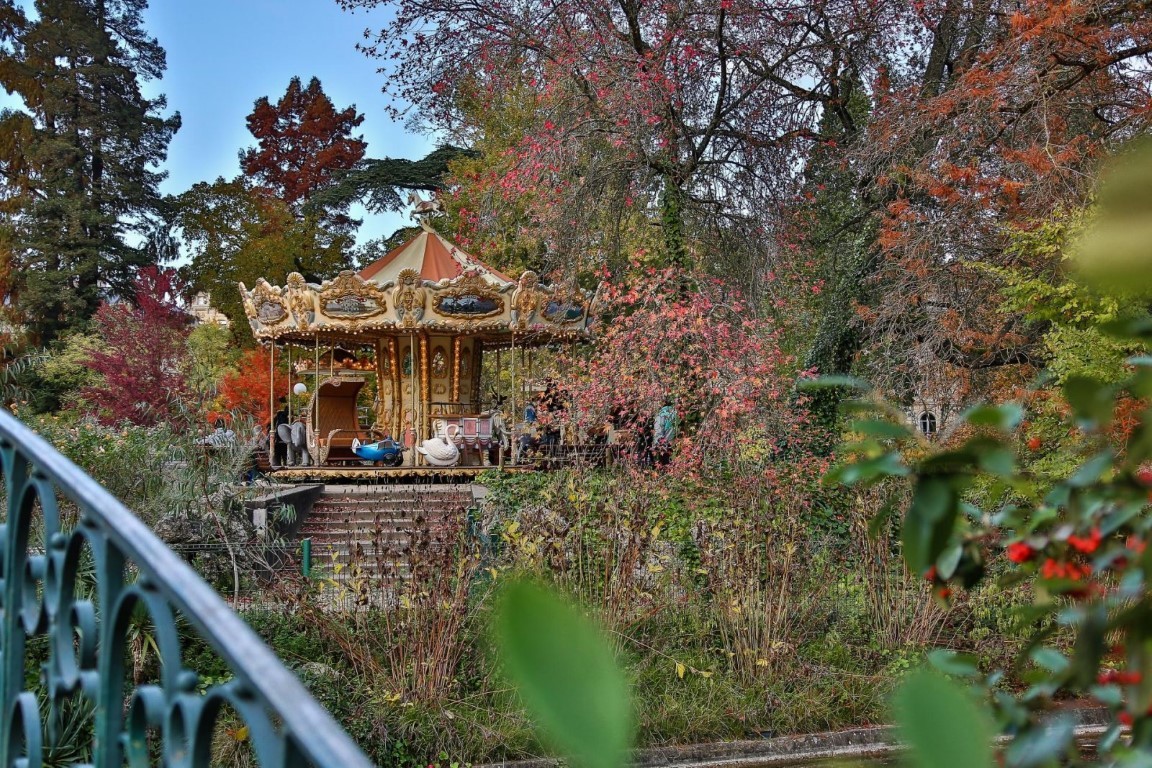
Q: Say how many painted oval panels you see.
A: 4